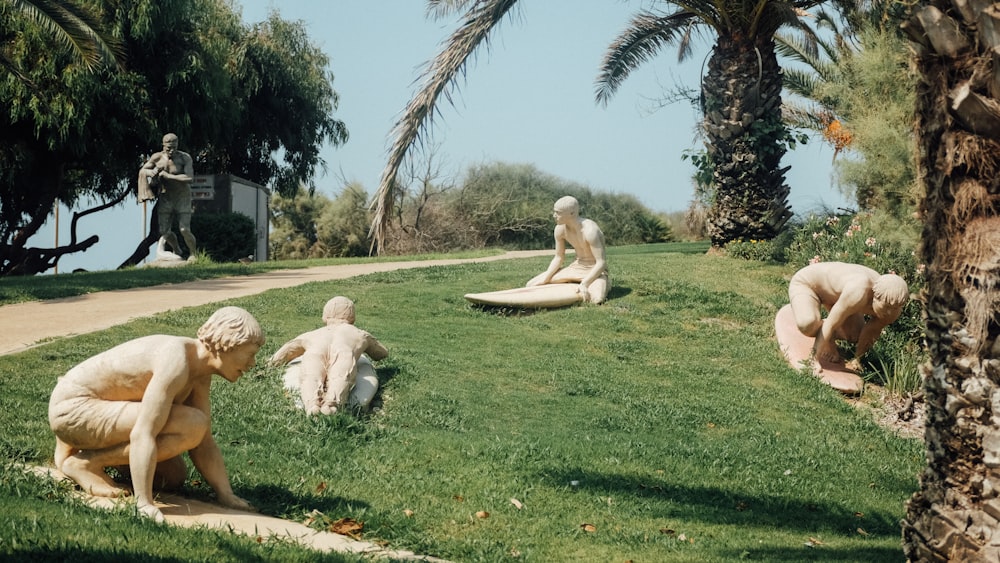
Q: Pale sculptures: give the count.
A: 4